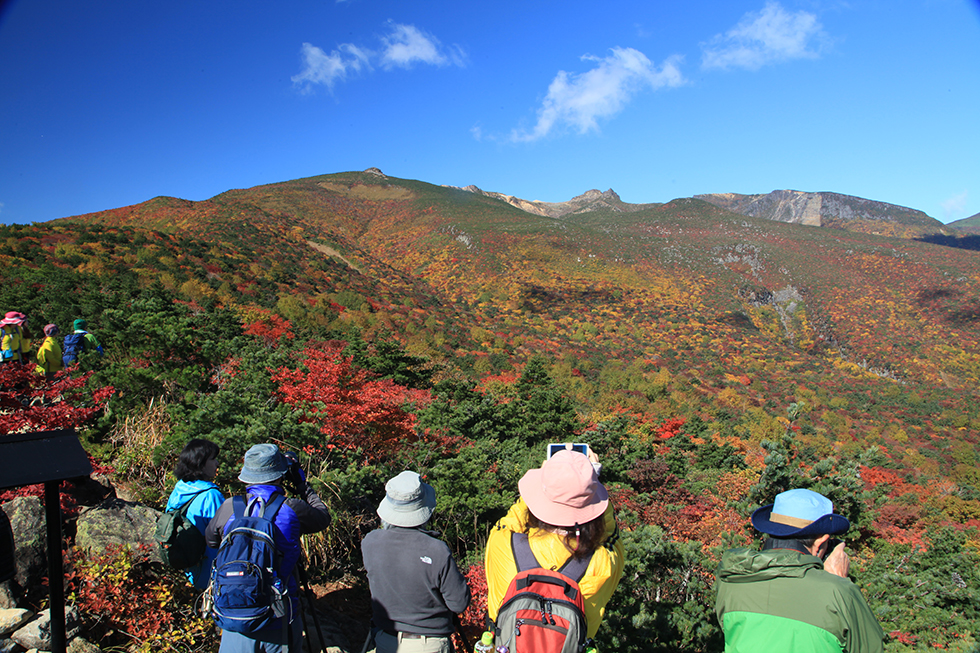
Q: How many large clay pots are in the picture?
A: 0